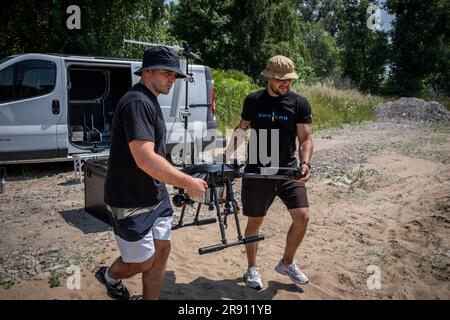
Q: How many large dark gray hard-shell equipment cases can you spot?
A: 1